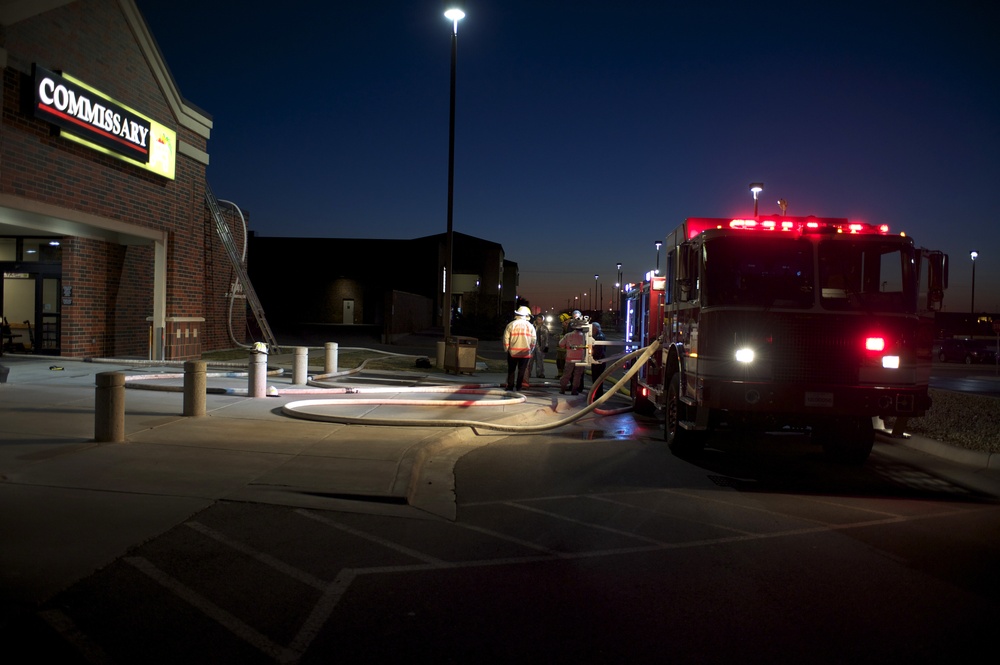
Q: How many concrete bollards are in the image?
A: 5